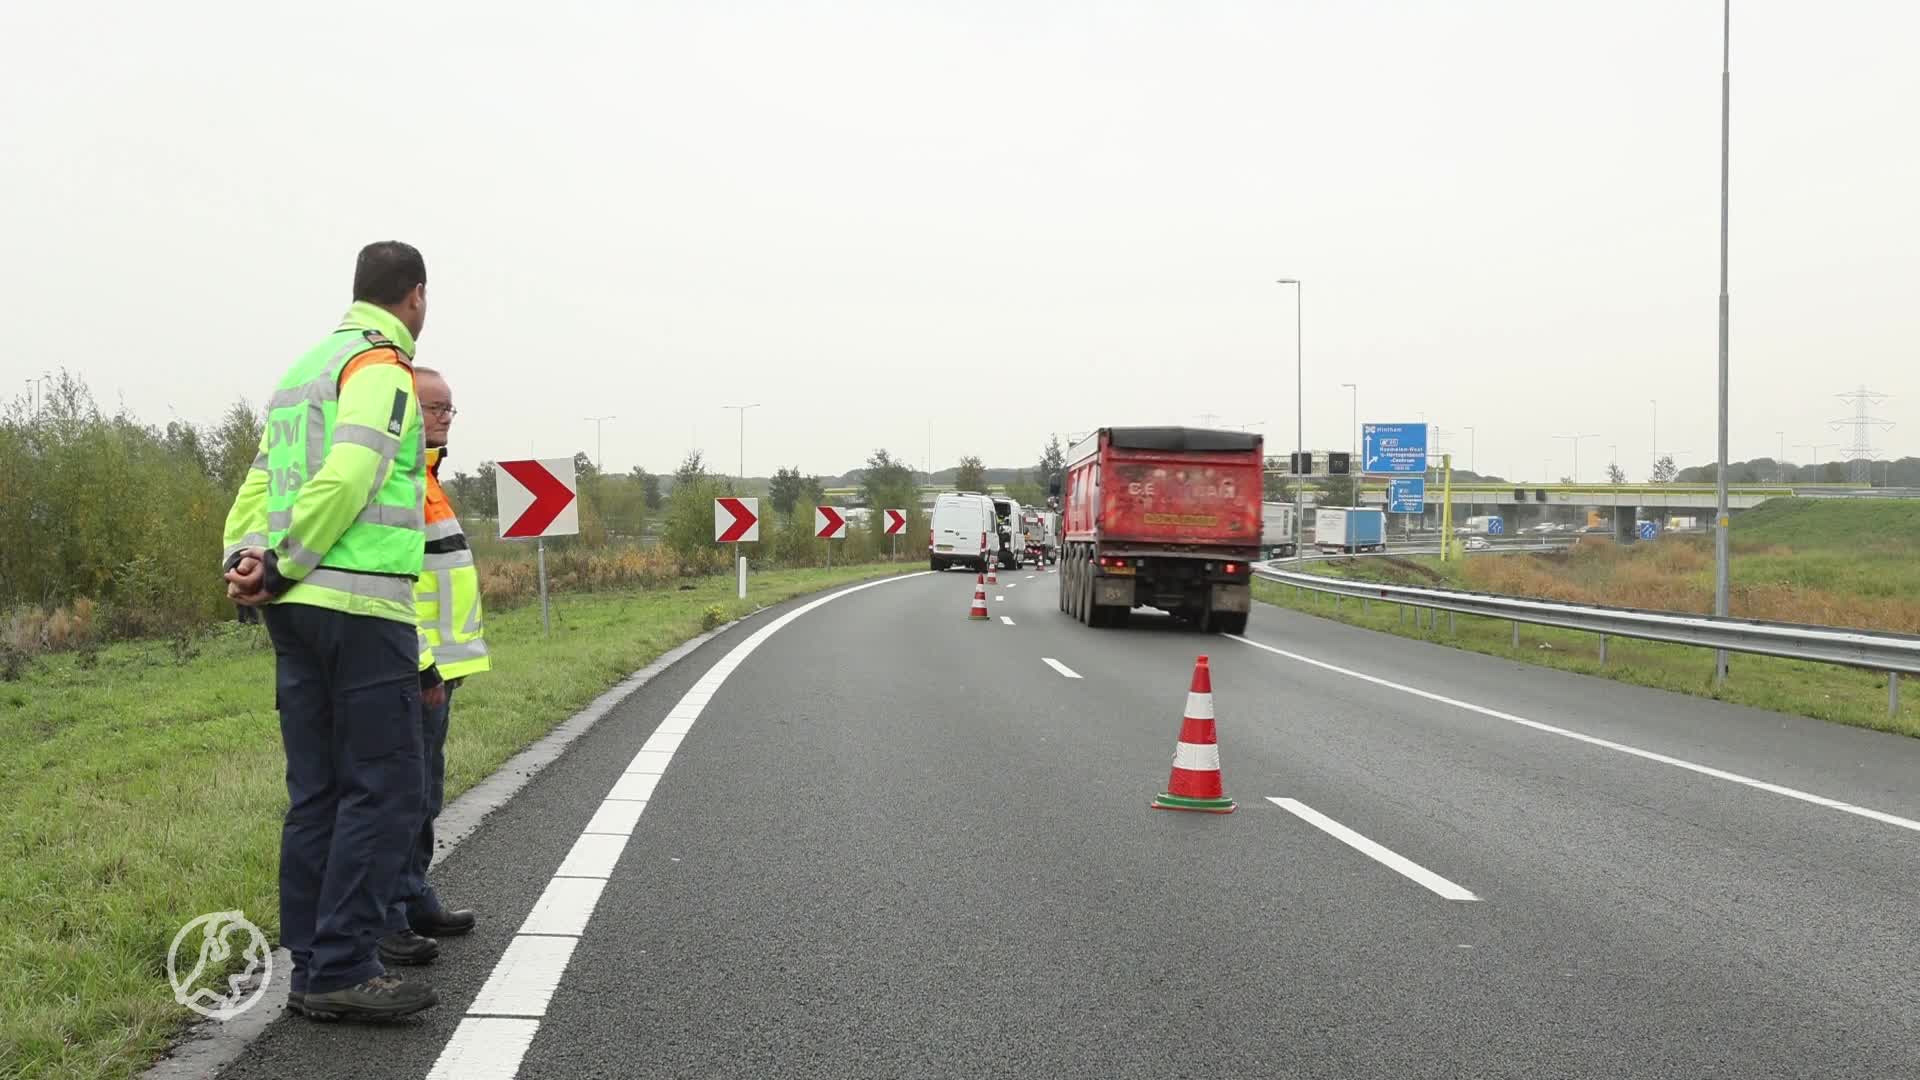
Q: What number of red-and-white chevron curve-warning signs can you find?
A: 4